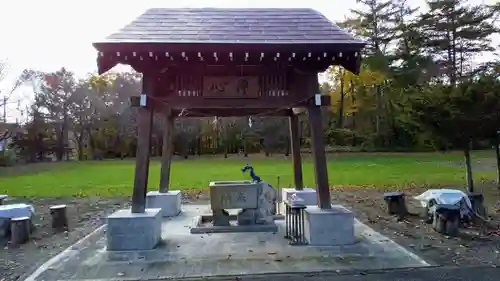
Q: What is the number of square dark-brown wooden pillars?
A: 4